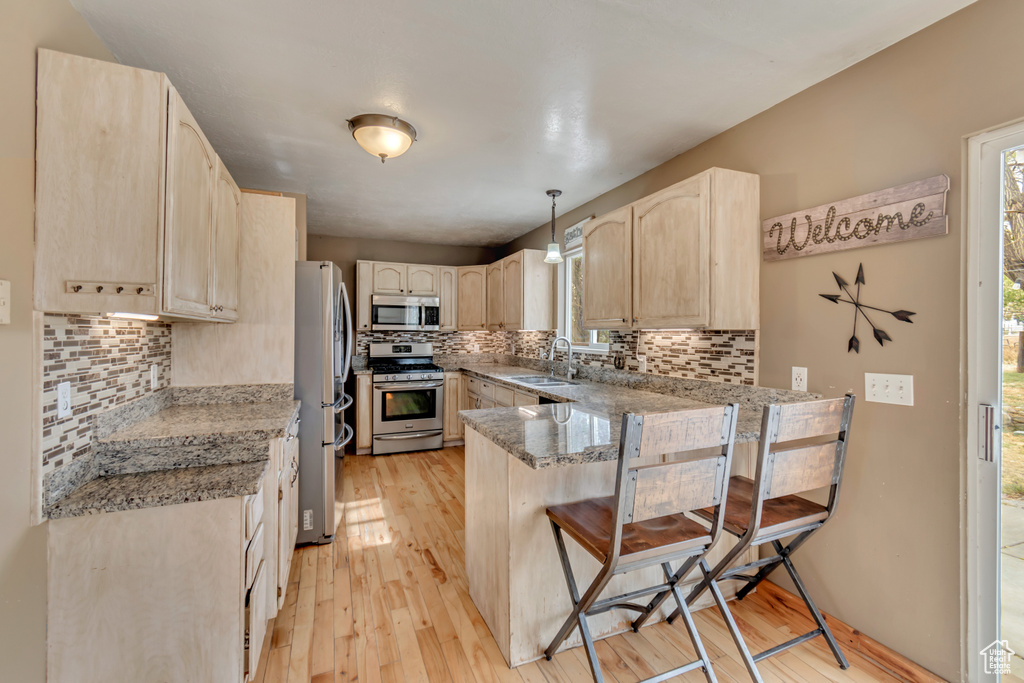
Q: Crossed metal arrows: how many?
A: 3